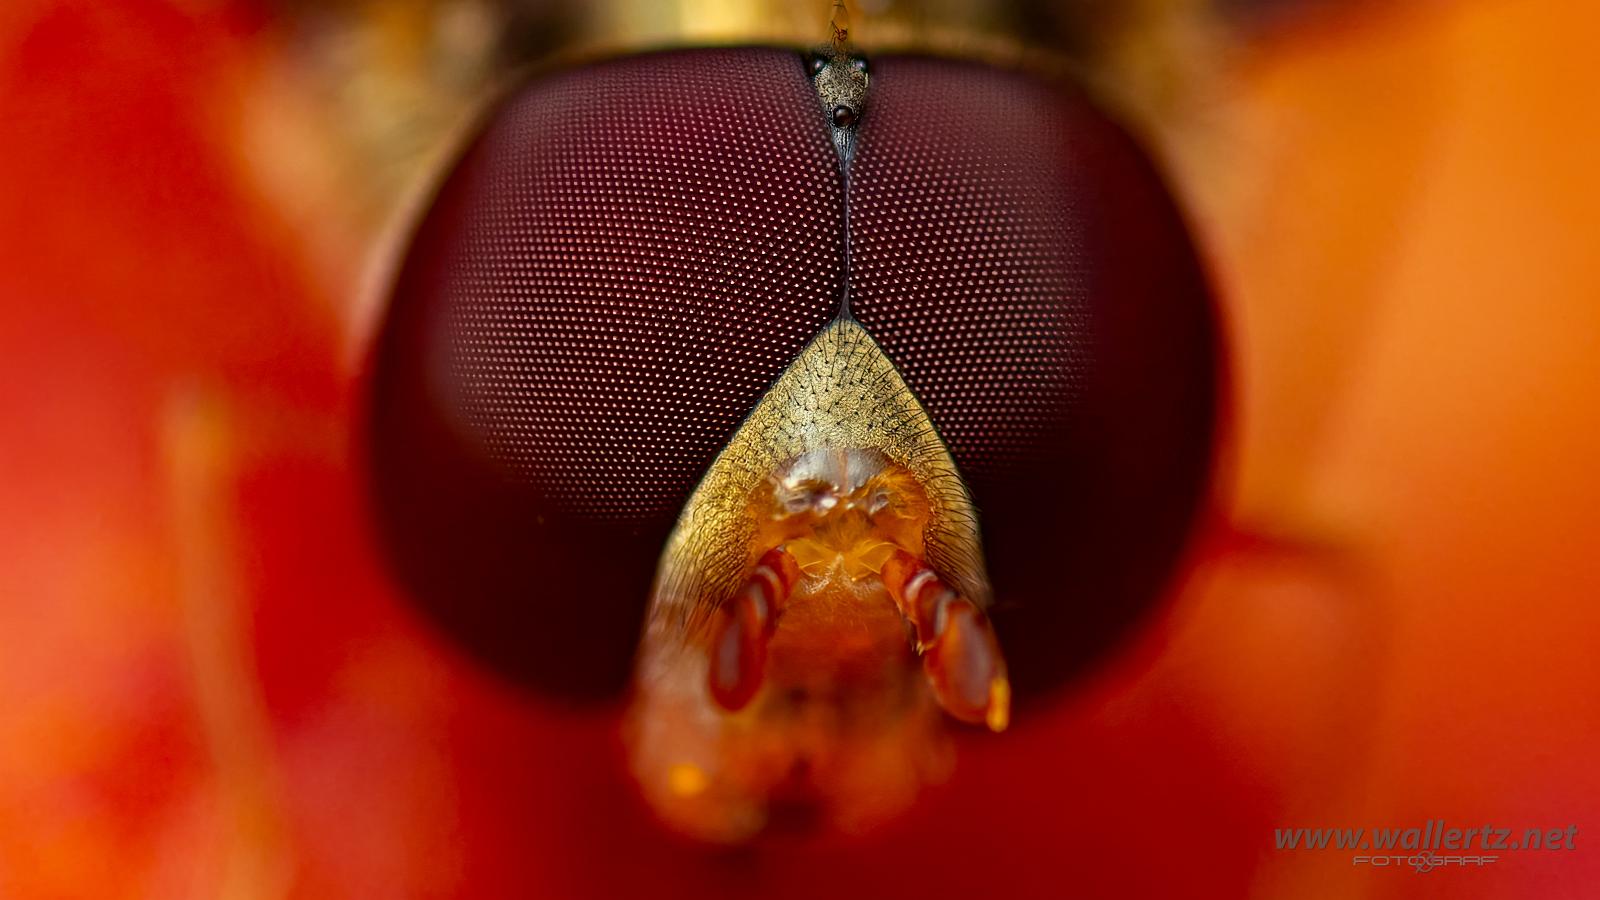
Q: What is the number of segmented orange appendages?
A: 2